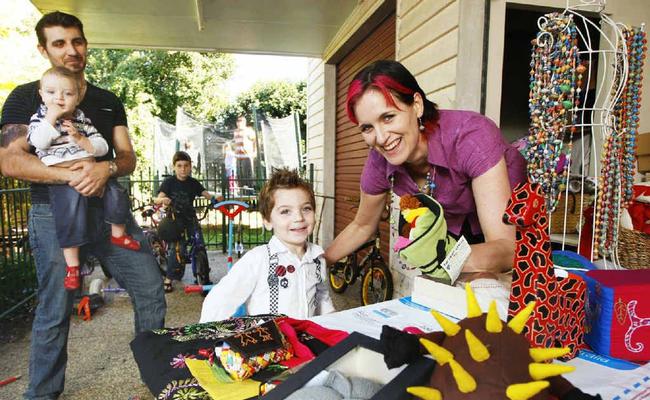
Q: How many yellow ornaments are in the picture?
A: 11